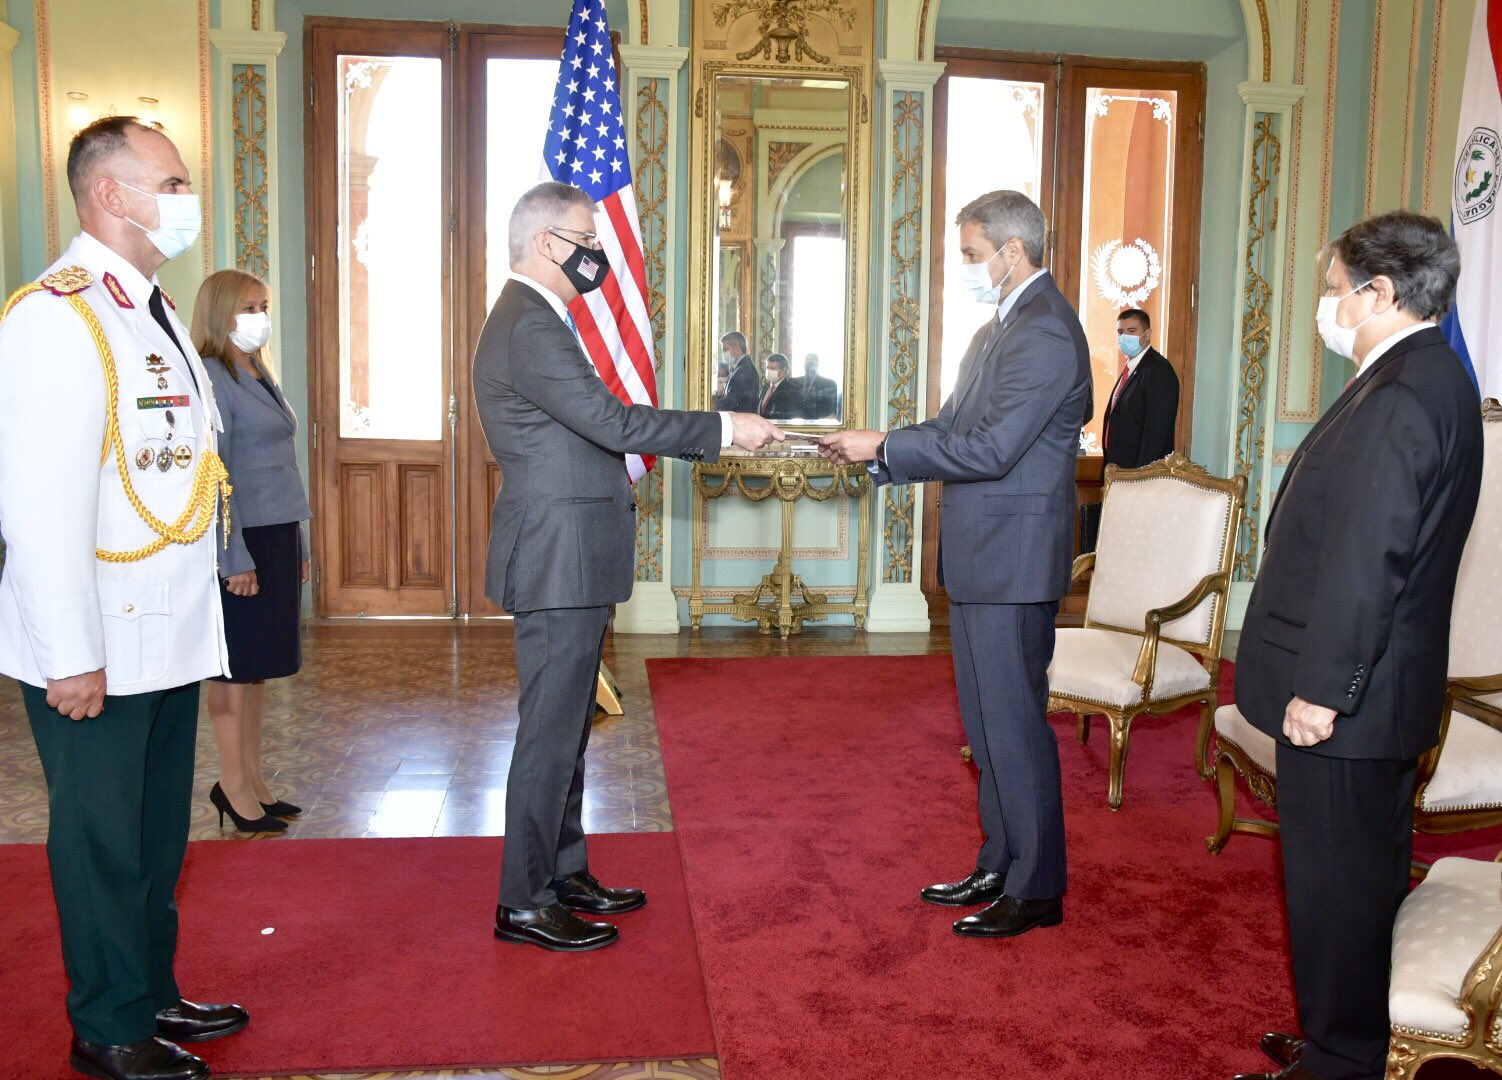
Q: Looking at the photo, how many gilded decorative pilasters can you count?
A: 4